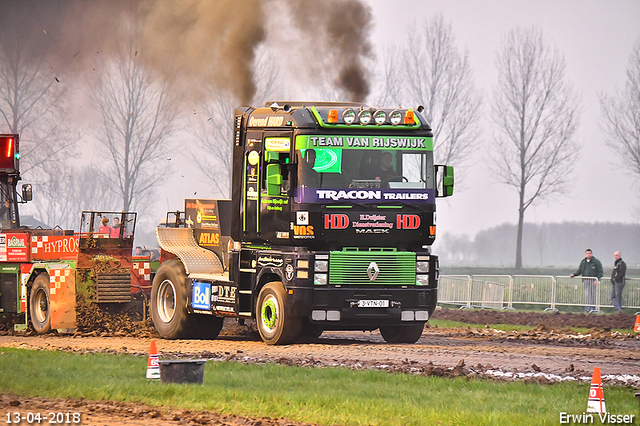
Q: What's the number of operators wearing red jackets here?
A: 2